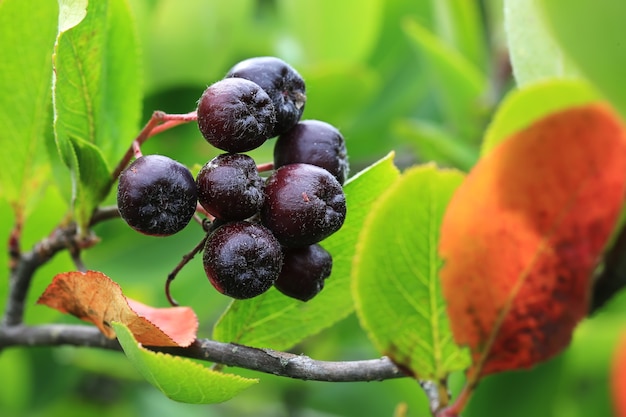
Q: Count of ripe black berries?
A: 8